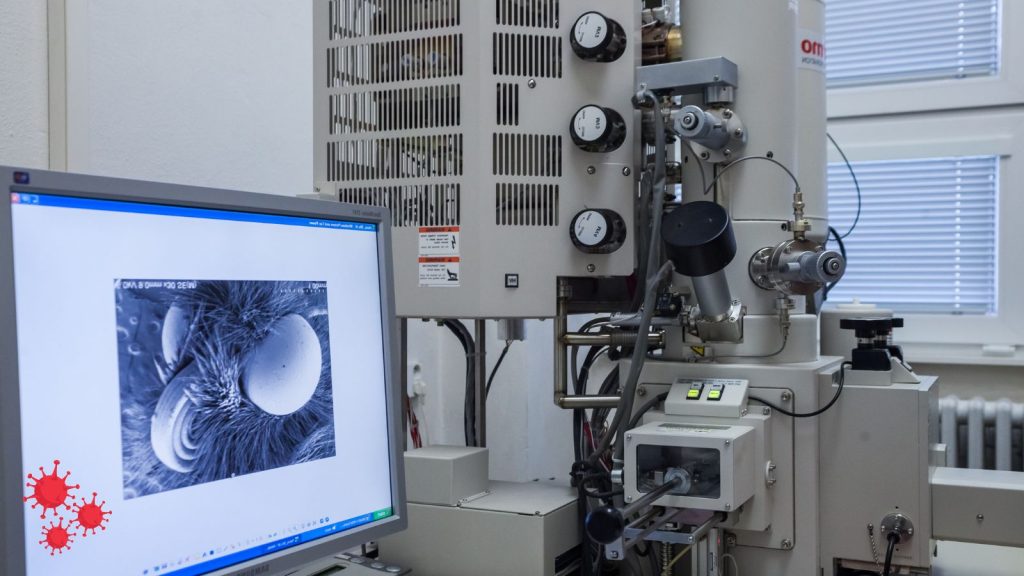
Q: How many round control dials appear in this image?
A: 3